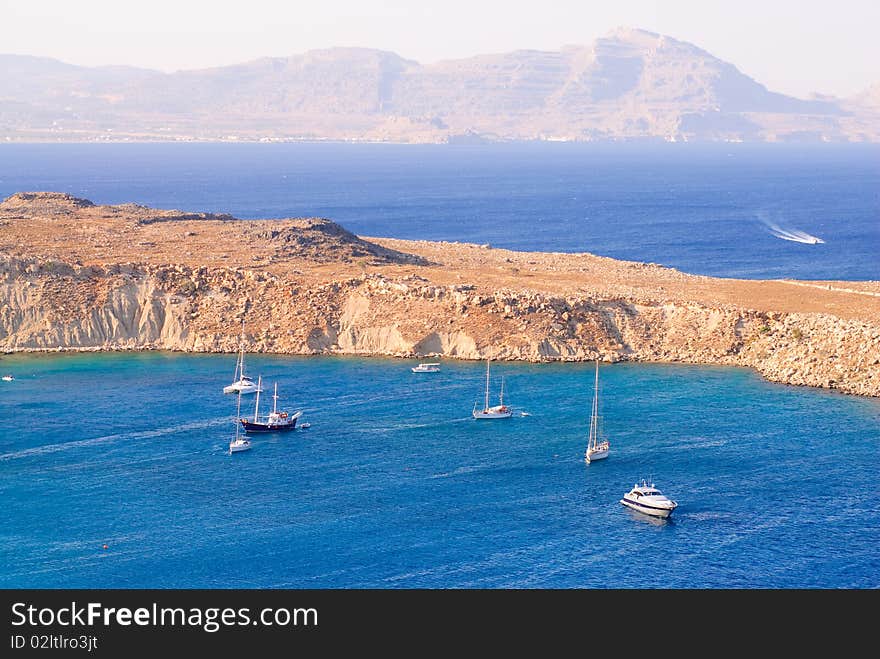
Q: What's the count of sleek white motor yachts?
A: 1